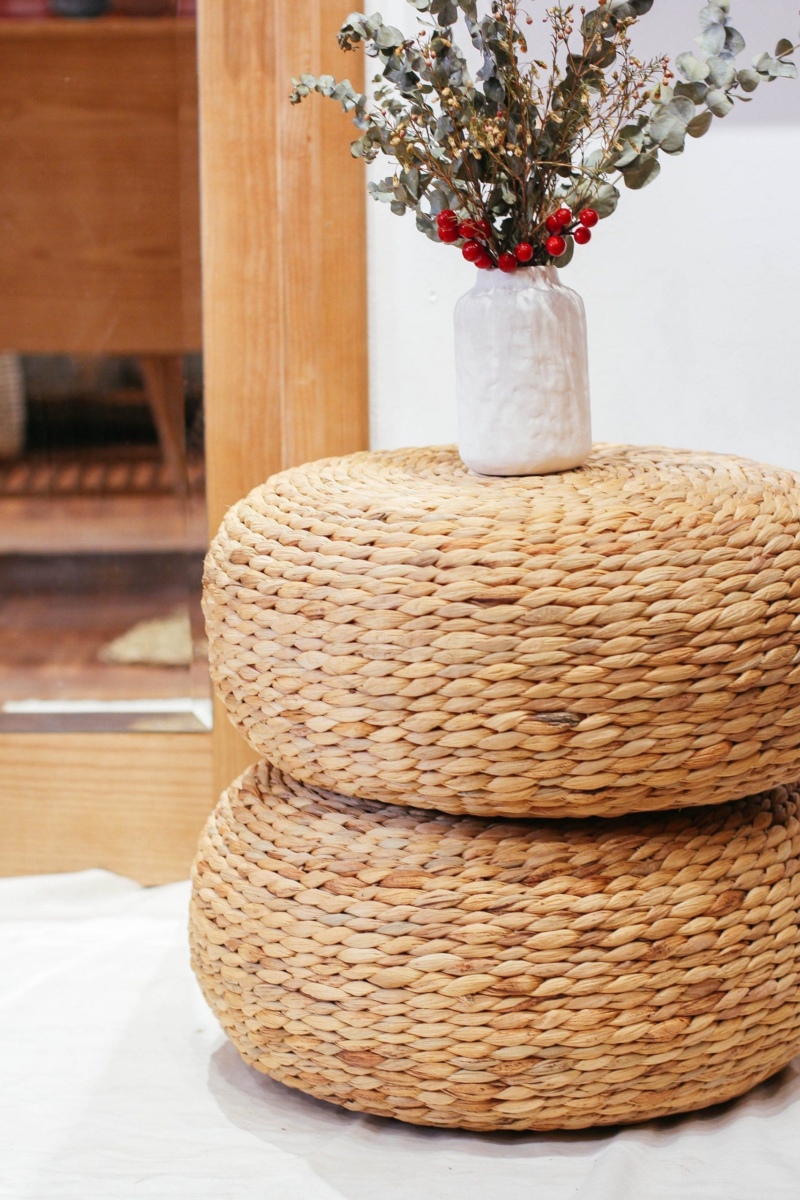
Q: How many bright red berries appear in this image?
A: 13